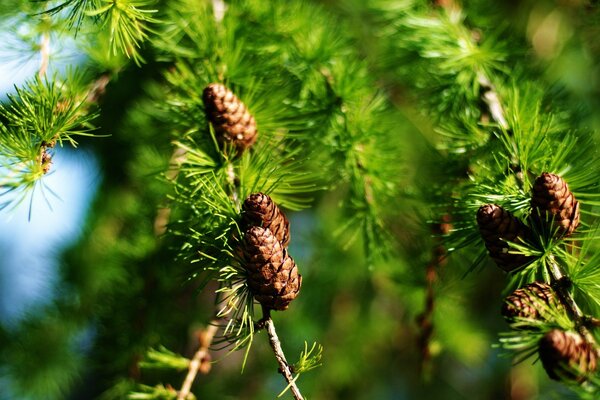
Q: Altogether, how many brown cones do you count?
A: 7